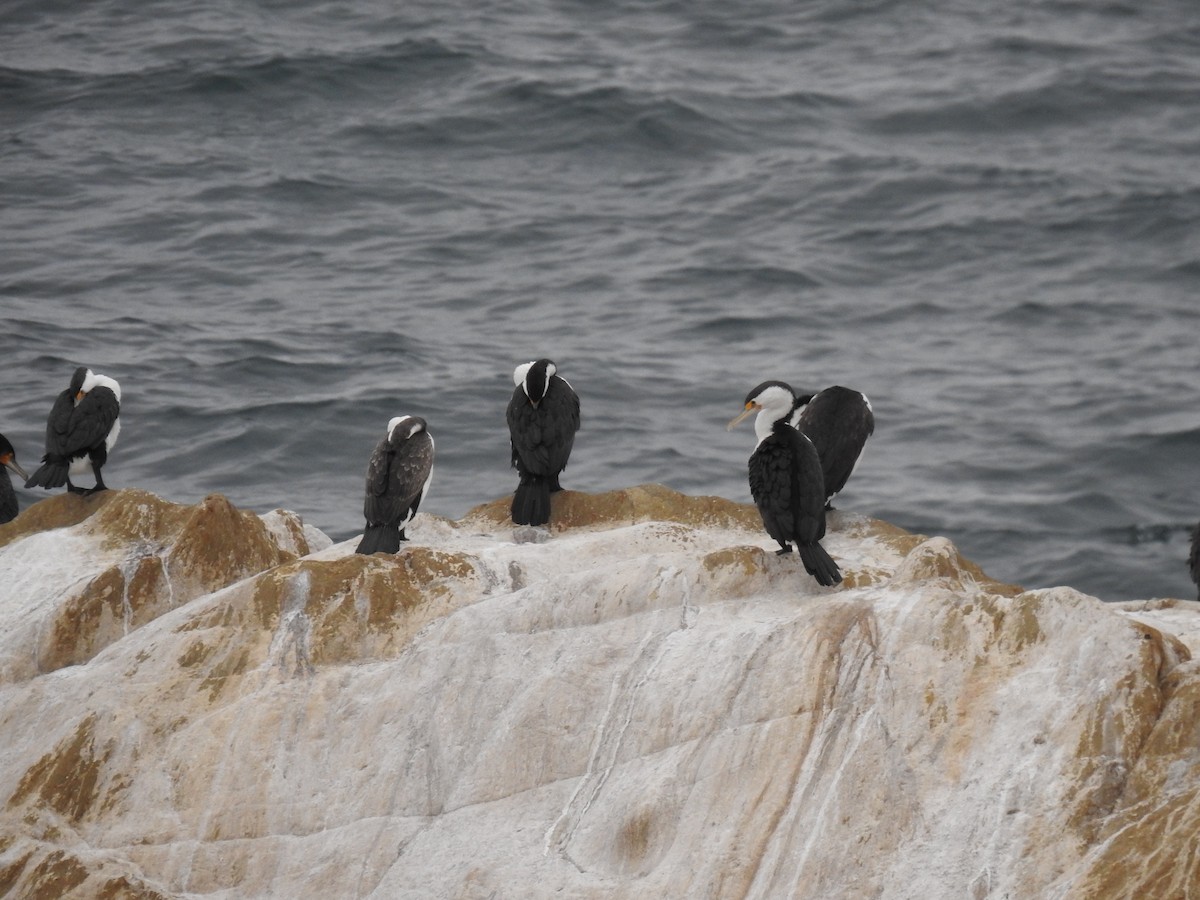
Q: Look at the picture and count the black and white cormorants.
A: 5